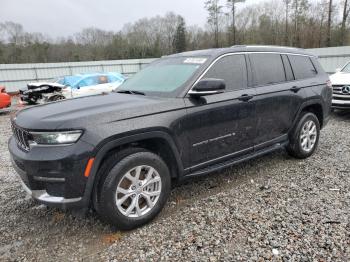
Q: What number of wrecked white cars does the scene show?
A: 1